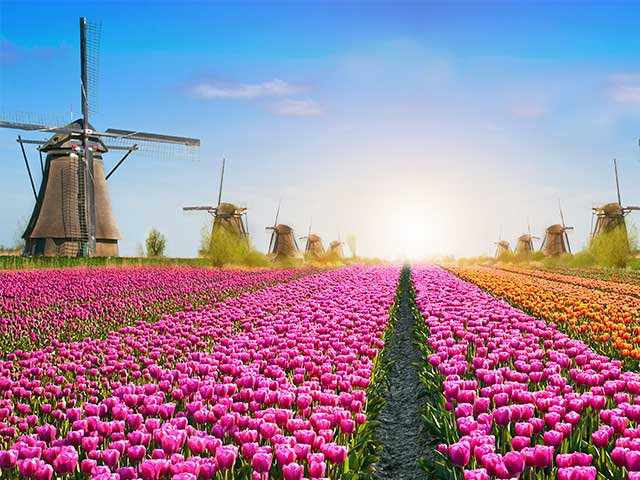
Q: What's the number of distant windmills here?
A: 8